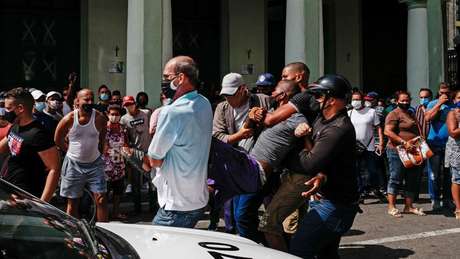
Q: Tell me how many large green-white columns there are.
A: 3